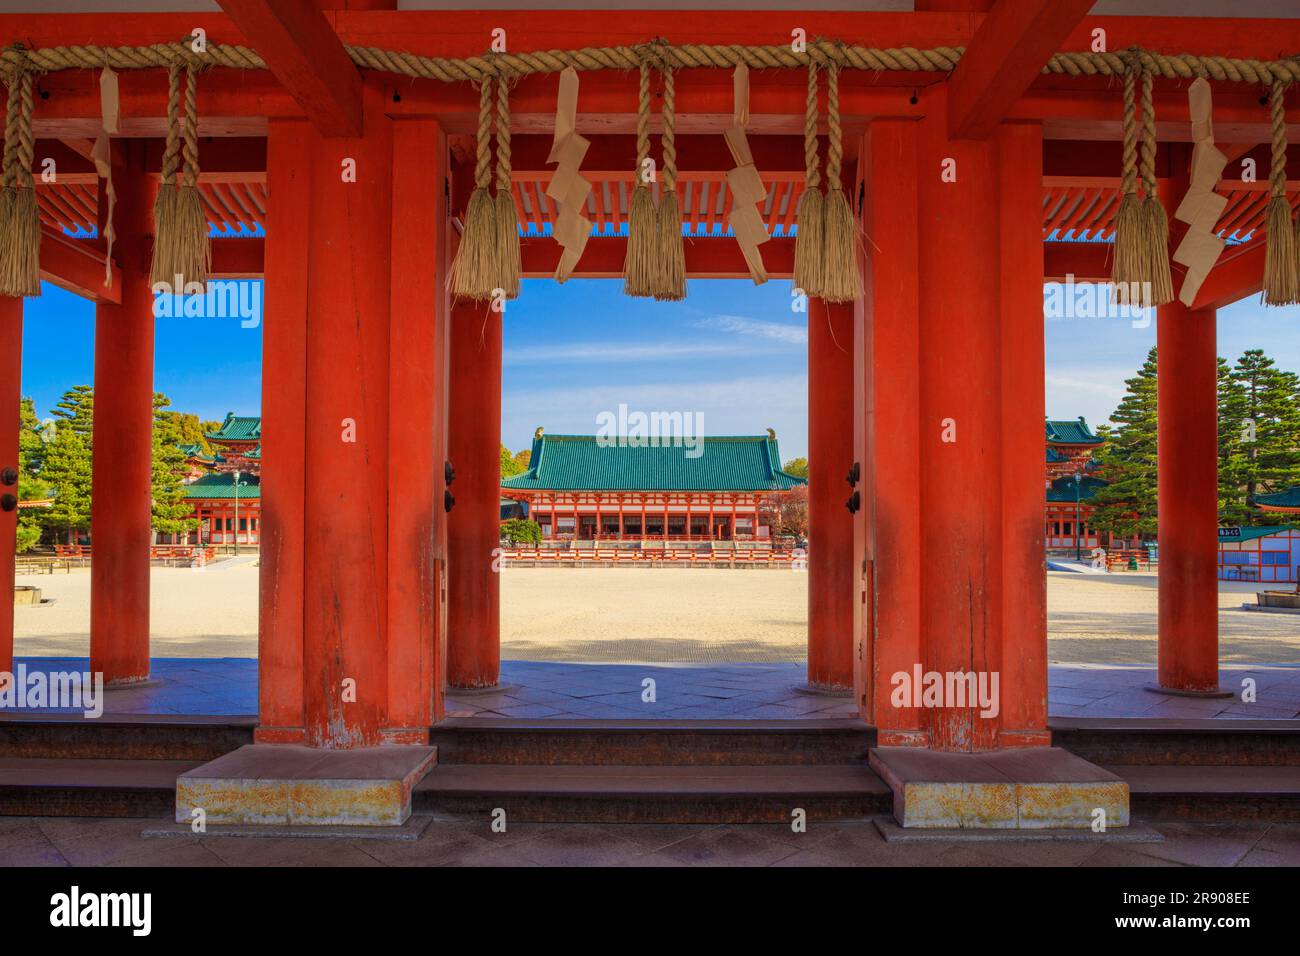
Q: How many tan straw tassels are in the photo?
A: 13